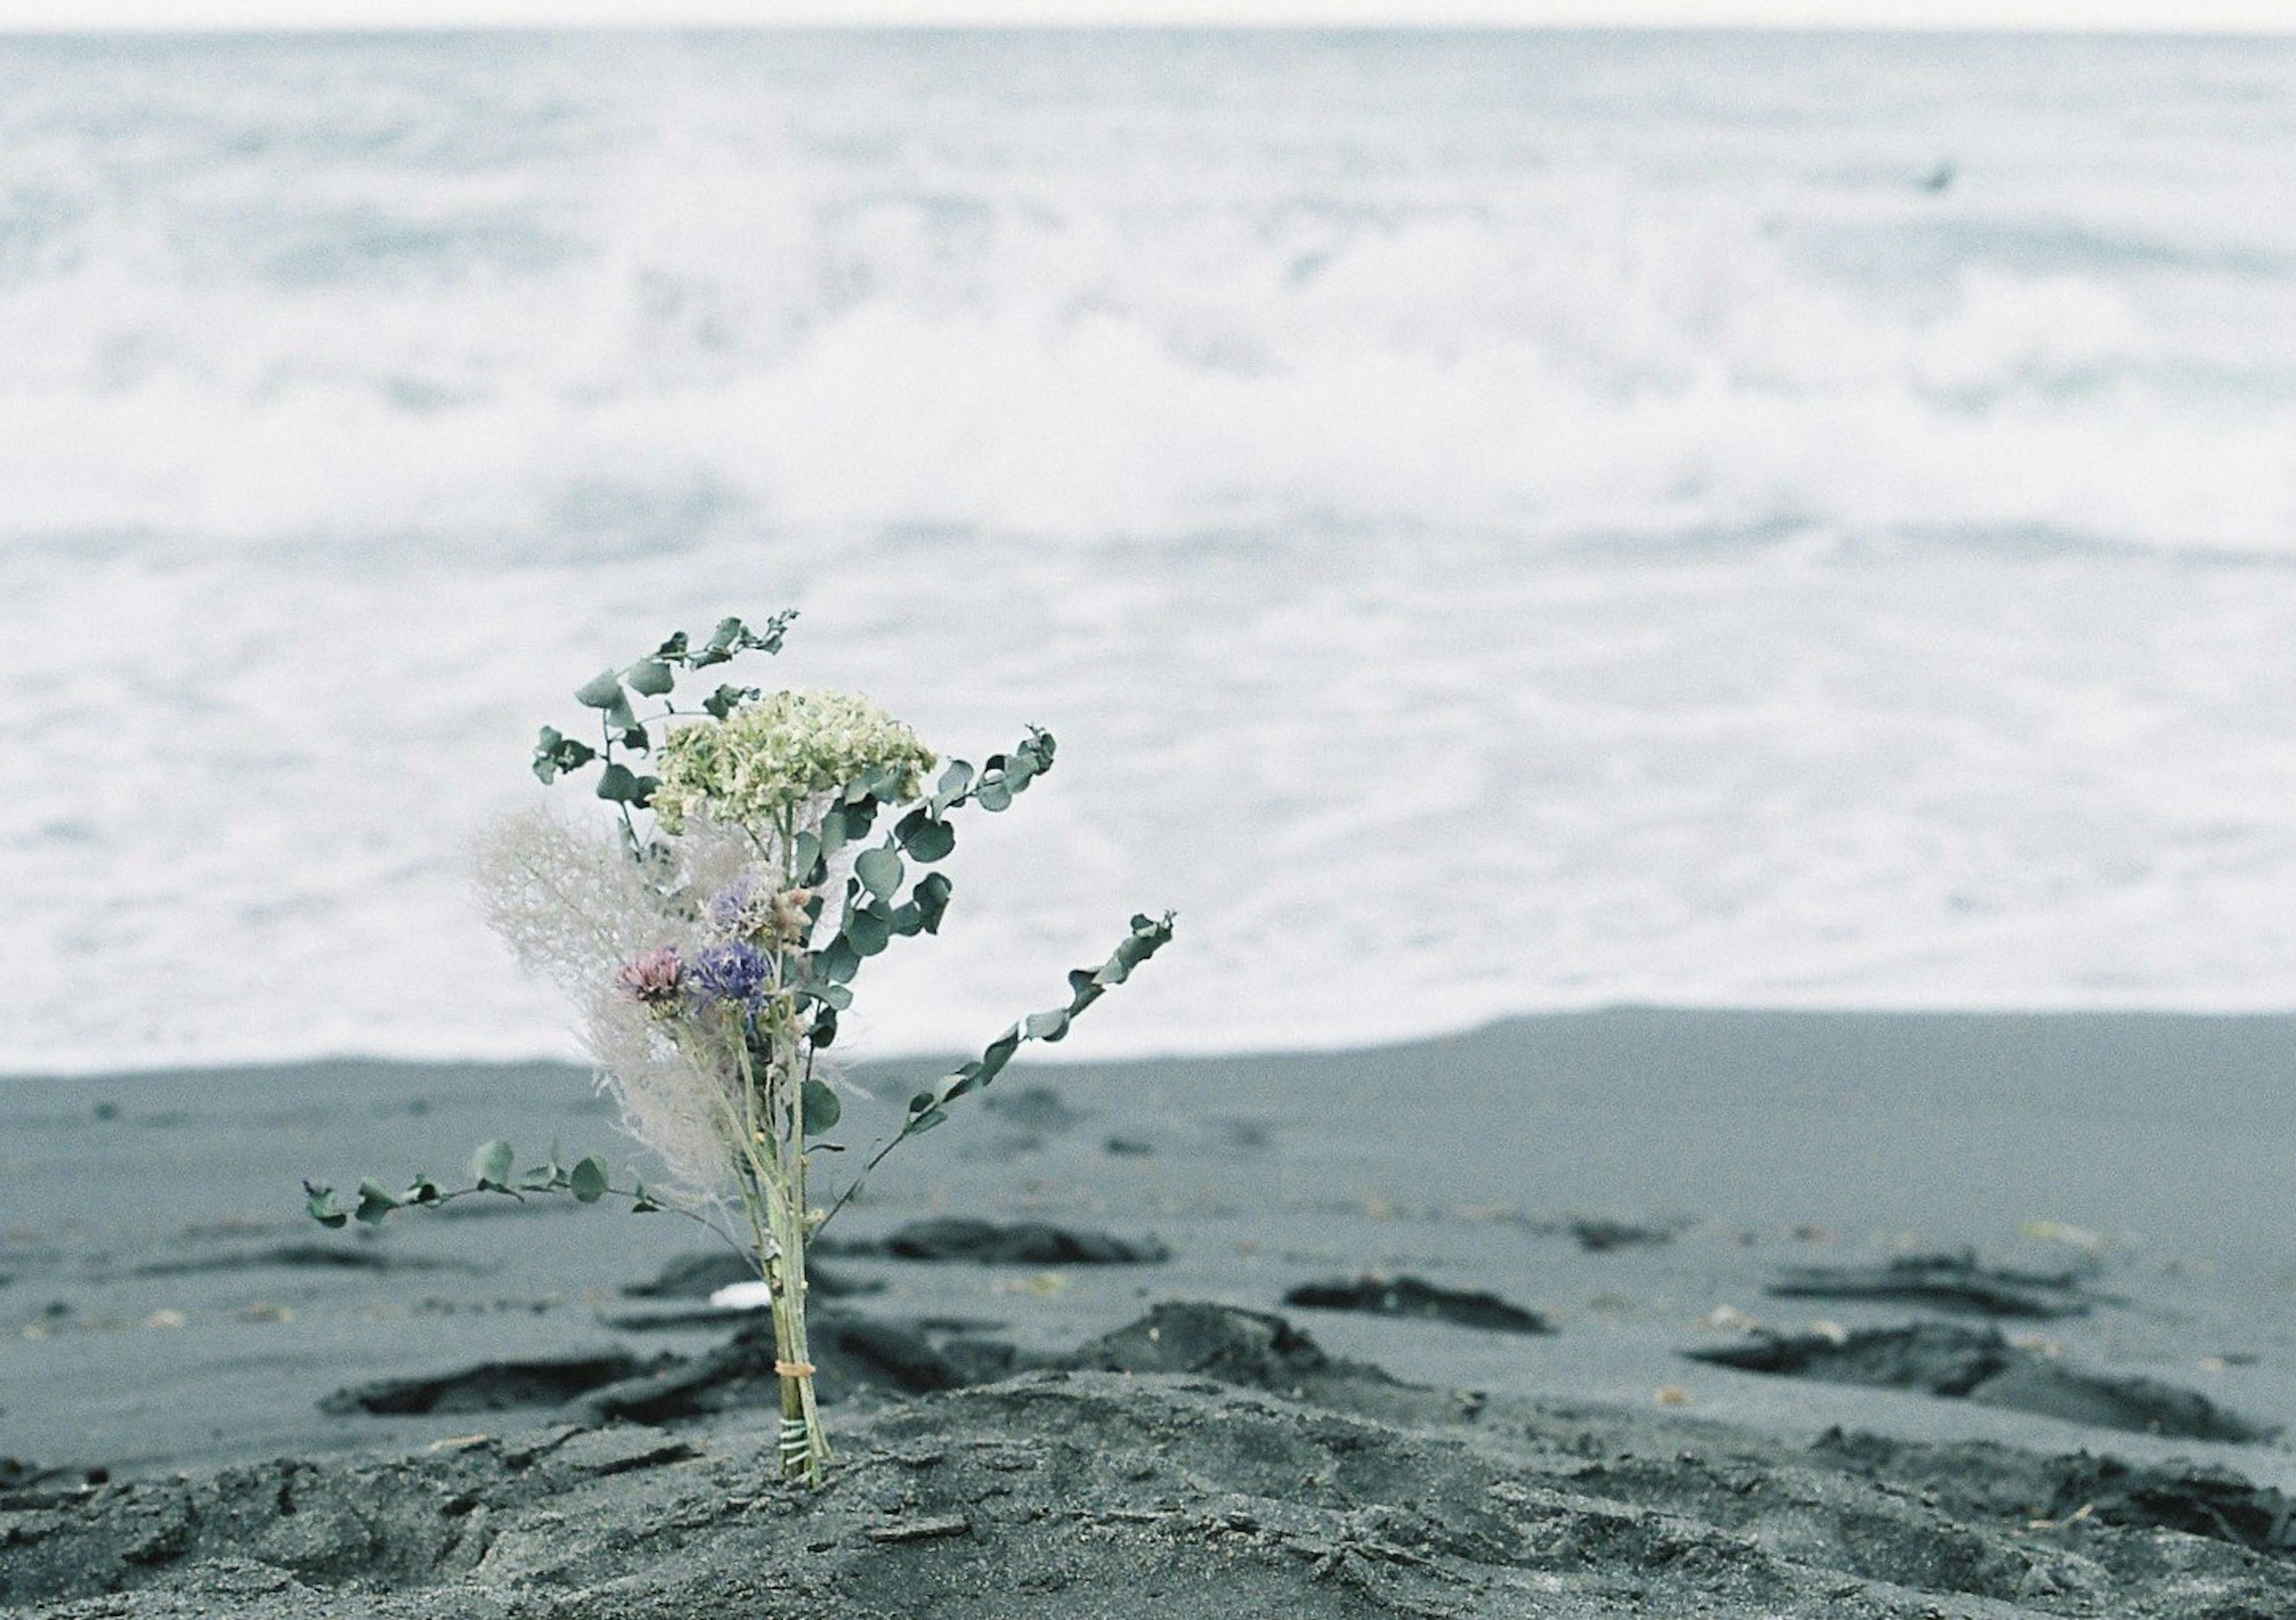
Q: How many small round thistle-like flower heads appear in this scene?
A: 3